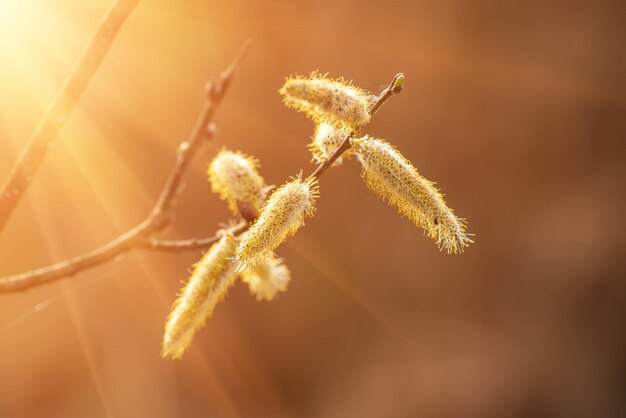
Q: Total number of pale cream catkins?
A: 7